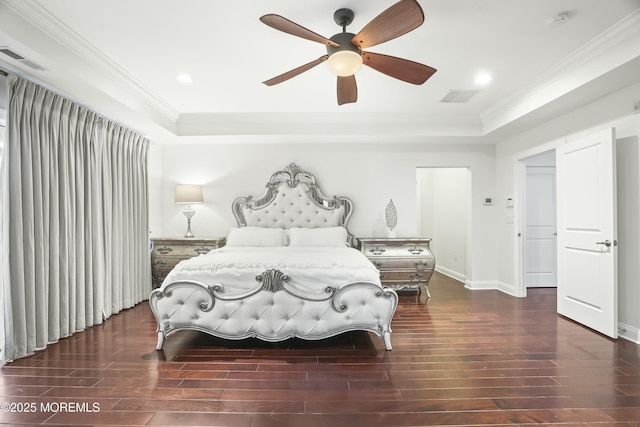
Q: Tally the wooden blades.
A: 5